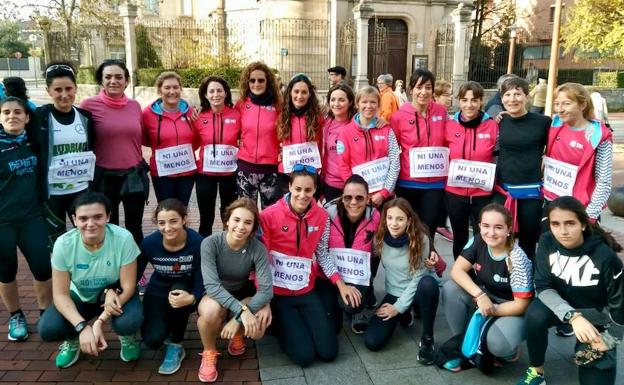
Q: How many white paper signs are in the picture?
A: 10